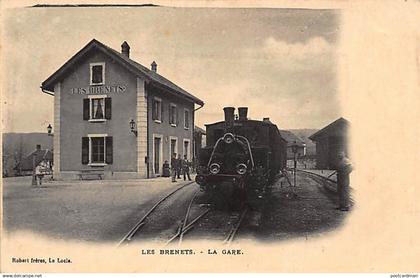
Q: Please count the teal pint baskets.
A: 0